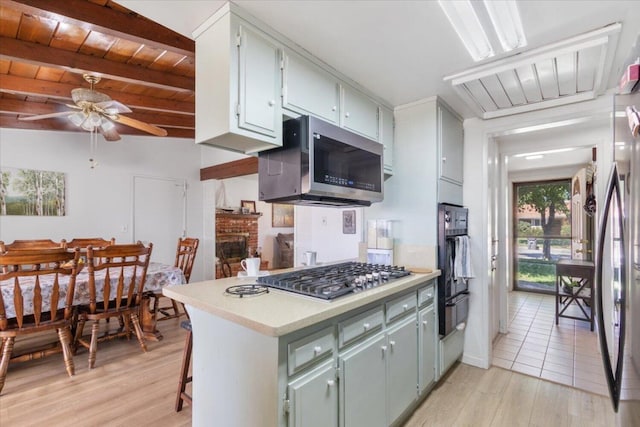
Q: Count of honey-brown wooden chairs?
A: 5